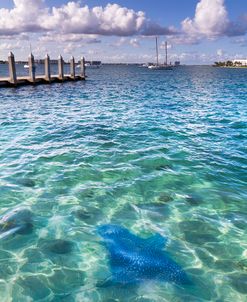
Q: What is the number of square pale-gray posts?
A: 6